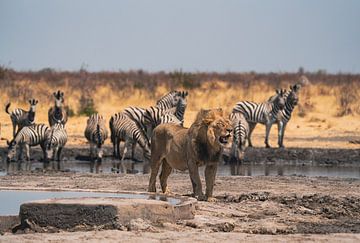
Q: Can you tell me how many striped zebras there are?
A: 11